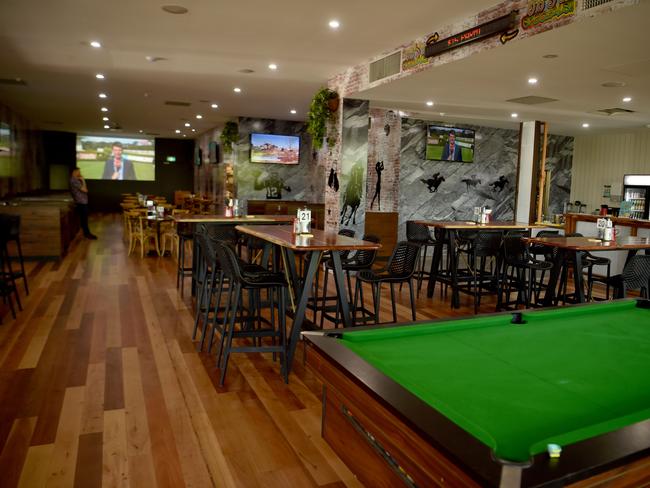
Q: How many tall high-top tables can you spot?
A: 4